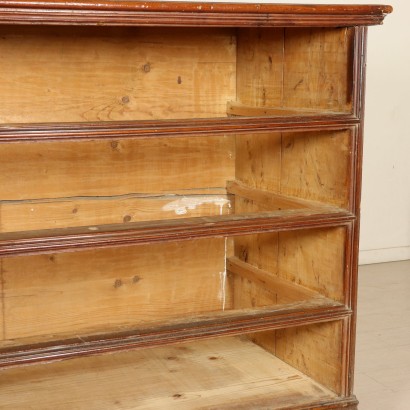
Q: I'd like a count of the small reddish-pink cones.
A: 0